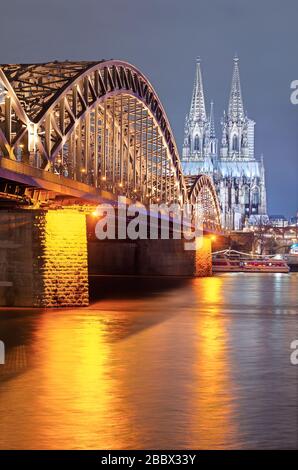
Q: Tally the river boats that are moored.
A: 1